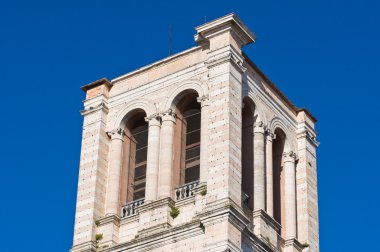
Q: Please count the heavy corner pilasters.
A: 3